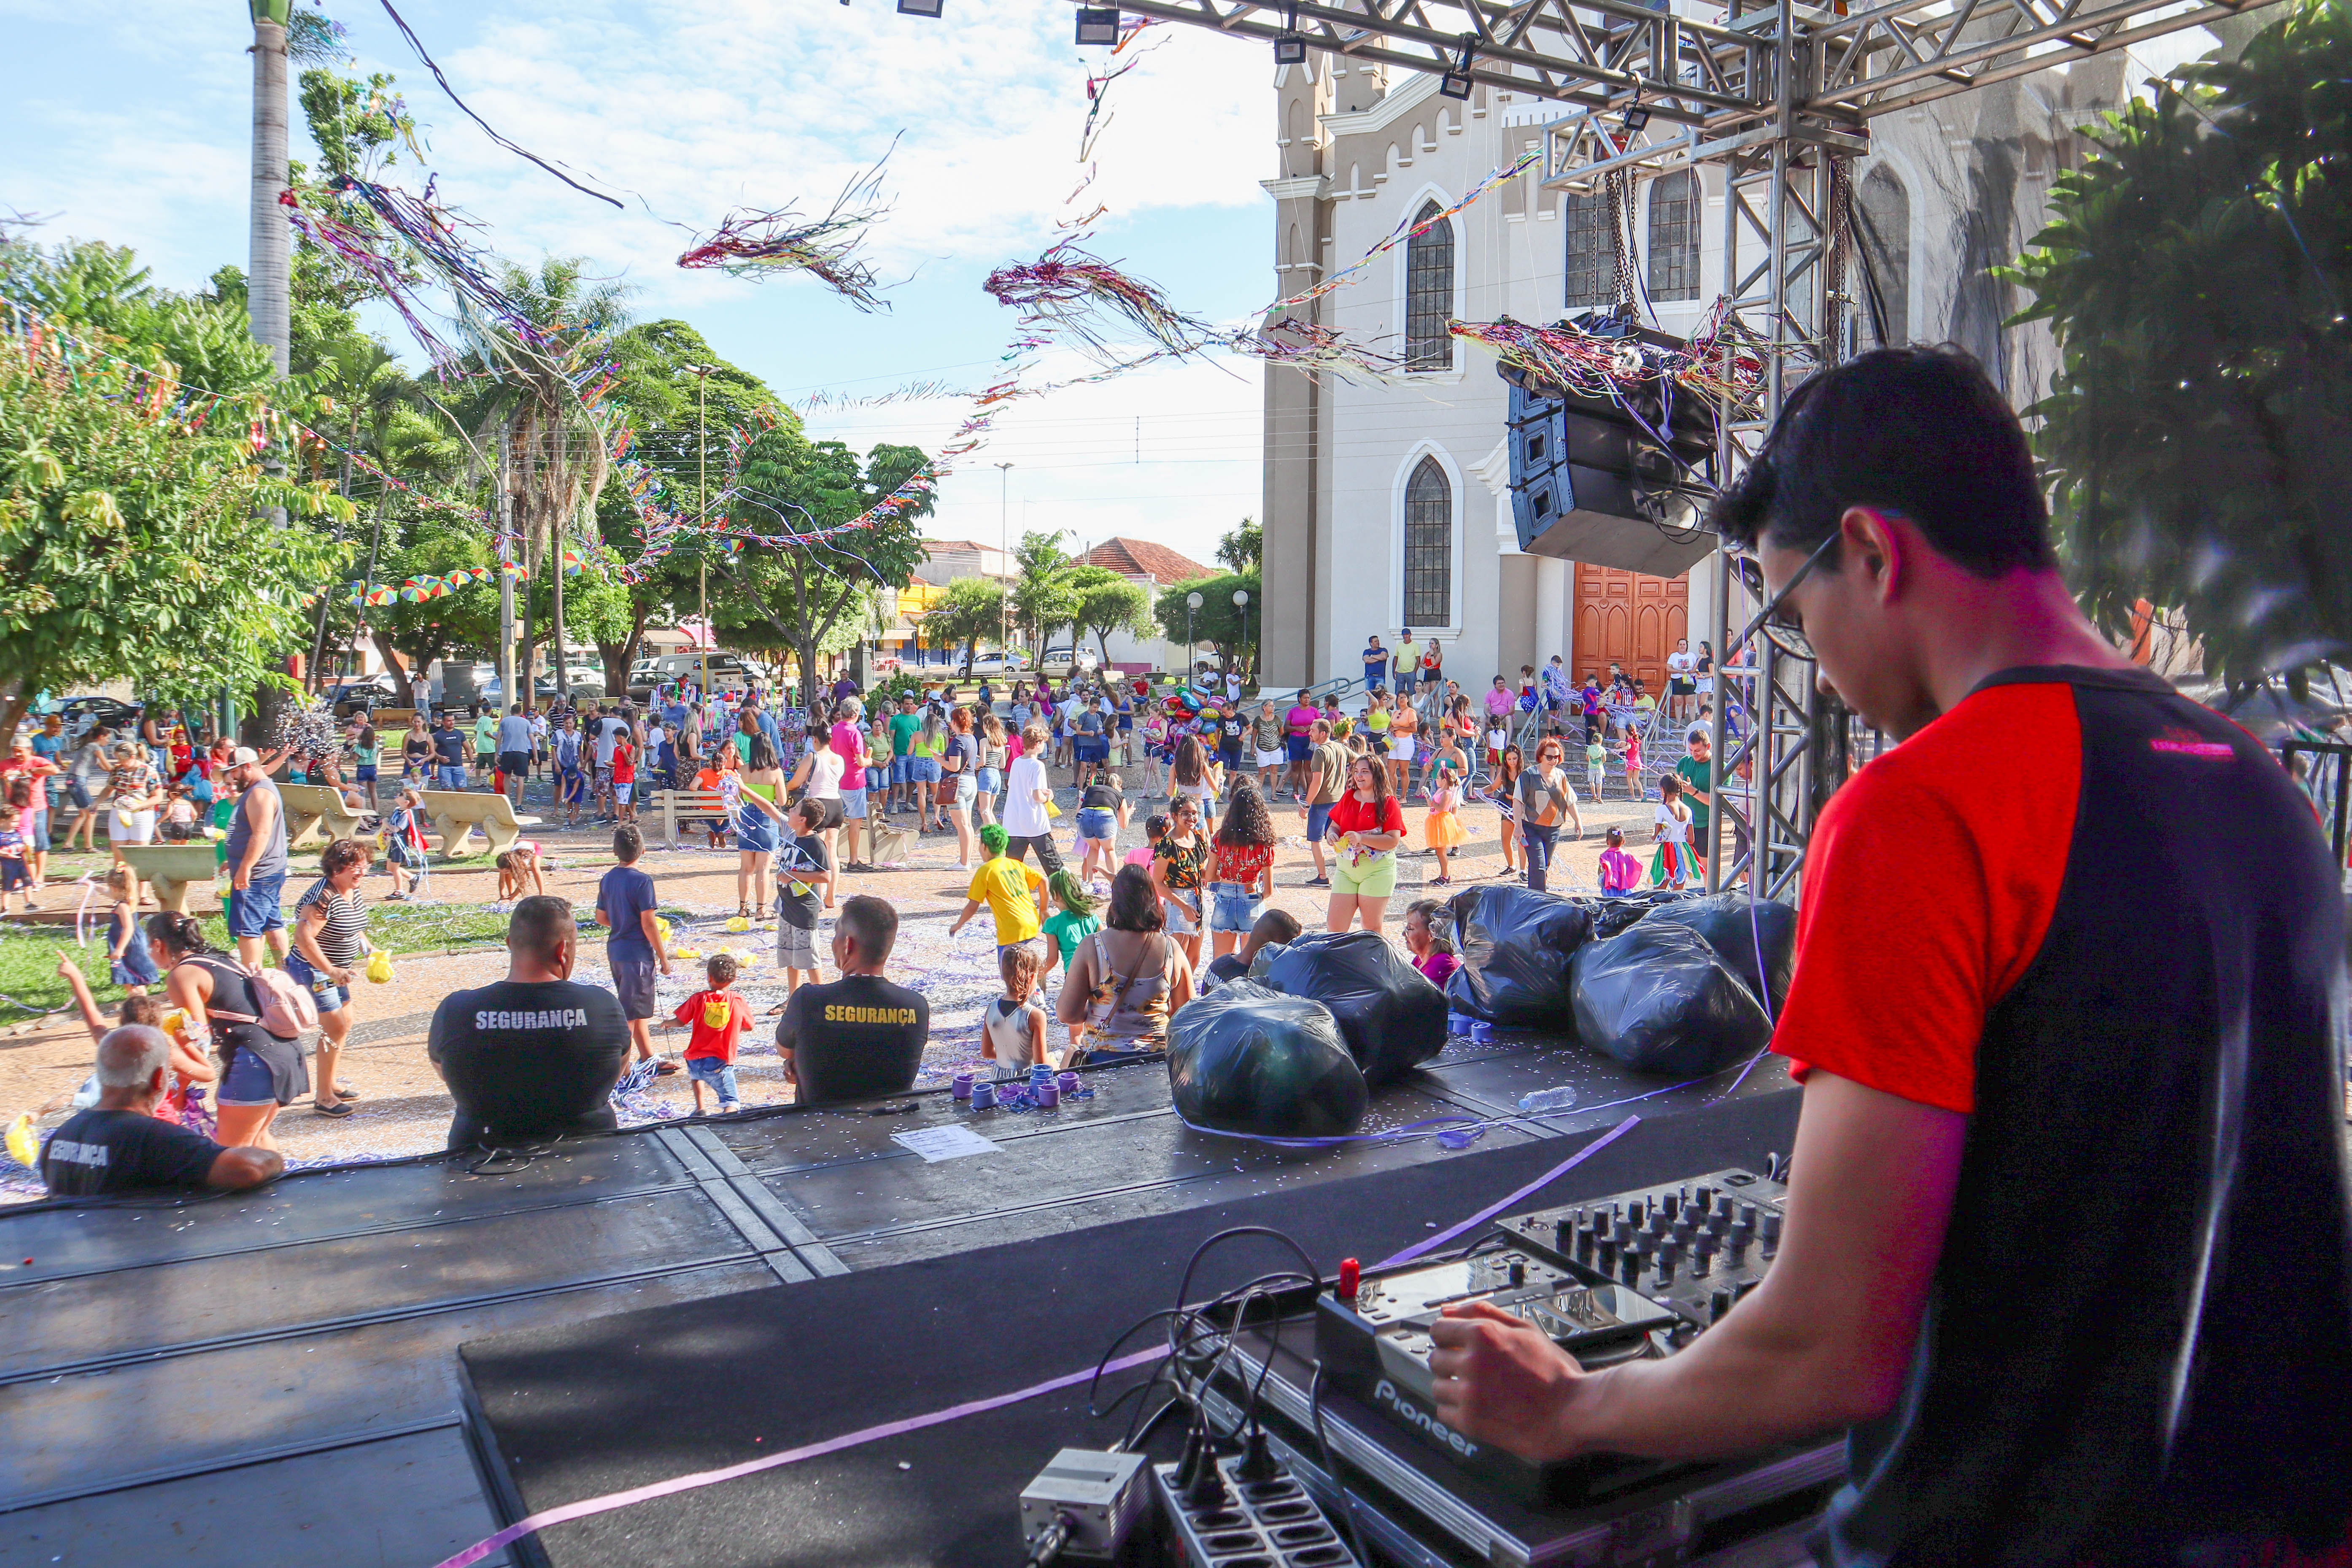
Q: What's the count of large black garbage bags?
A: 5